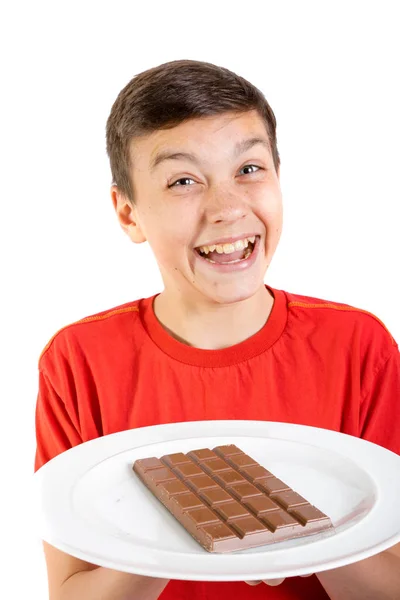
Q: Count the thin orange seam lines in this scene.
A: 2